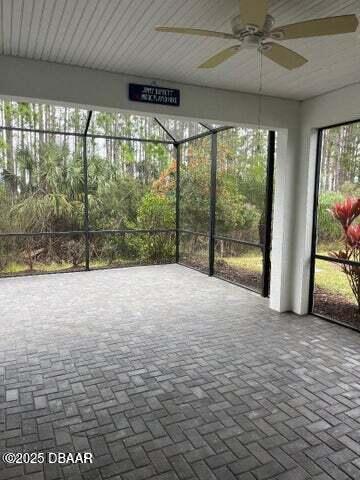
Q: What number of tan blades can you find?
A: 5